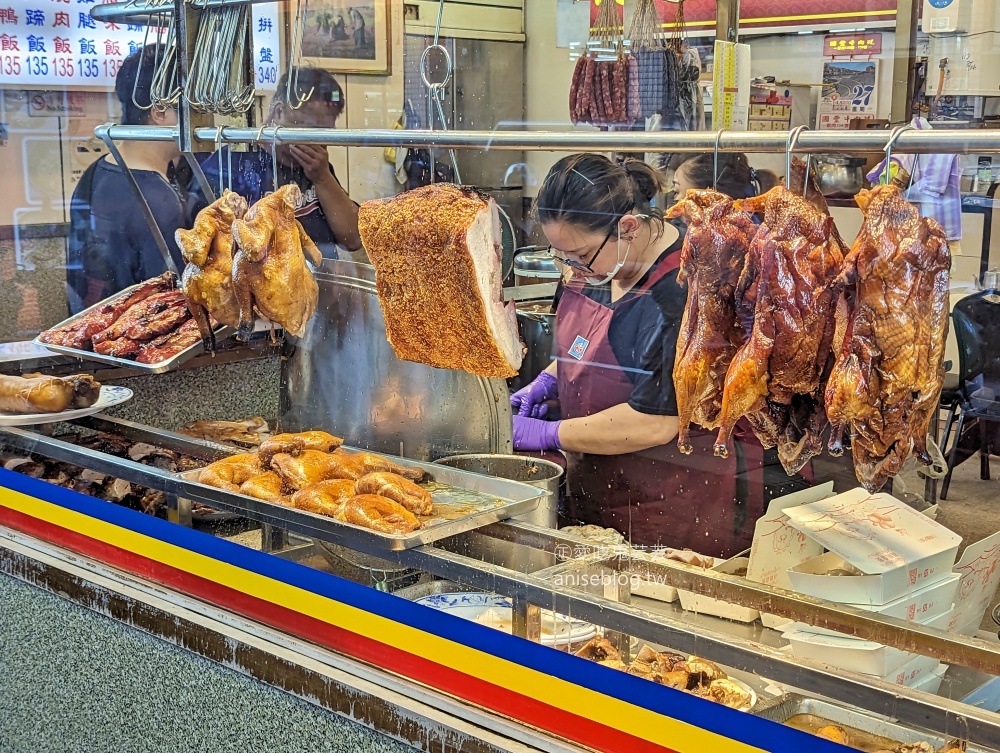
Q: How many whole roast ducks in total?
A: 3